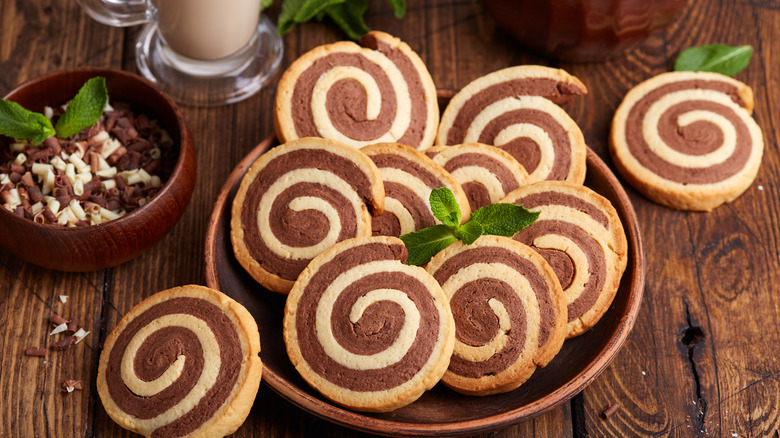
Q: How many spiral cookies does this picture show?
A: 10